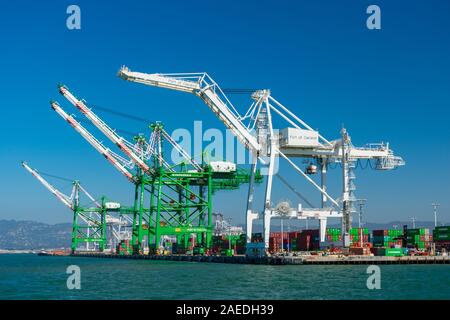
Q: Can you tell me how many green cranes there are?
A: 3